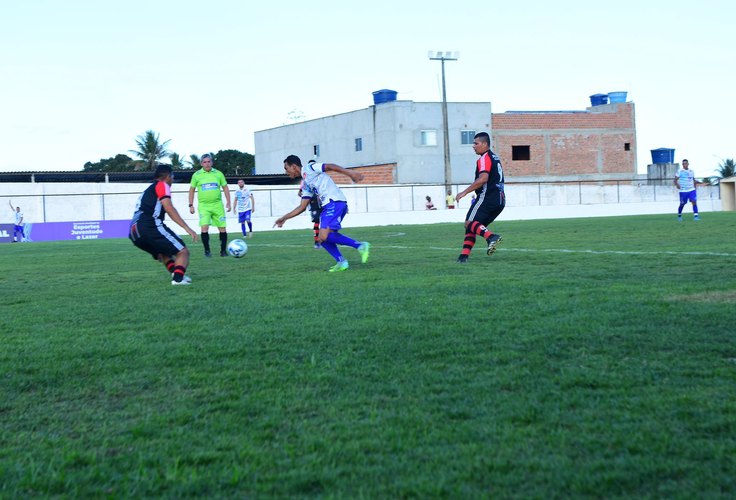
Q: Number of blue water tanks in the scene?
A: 4